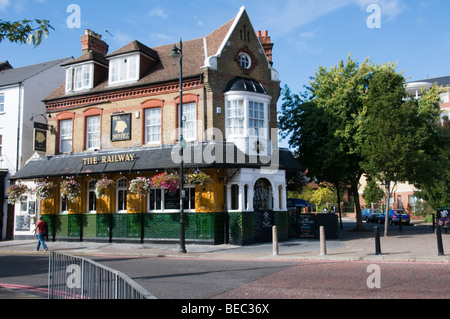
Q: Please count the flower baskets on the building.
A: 7